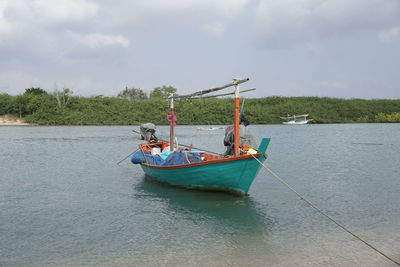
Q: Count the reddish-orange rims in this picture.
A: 1